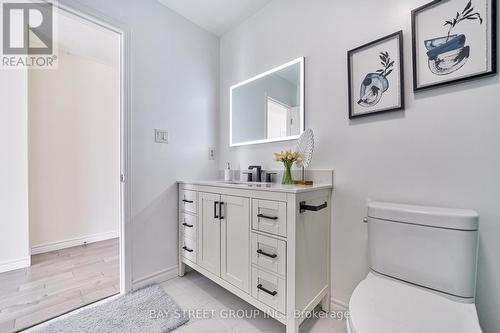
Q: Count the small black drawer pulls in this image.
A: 6